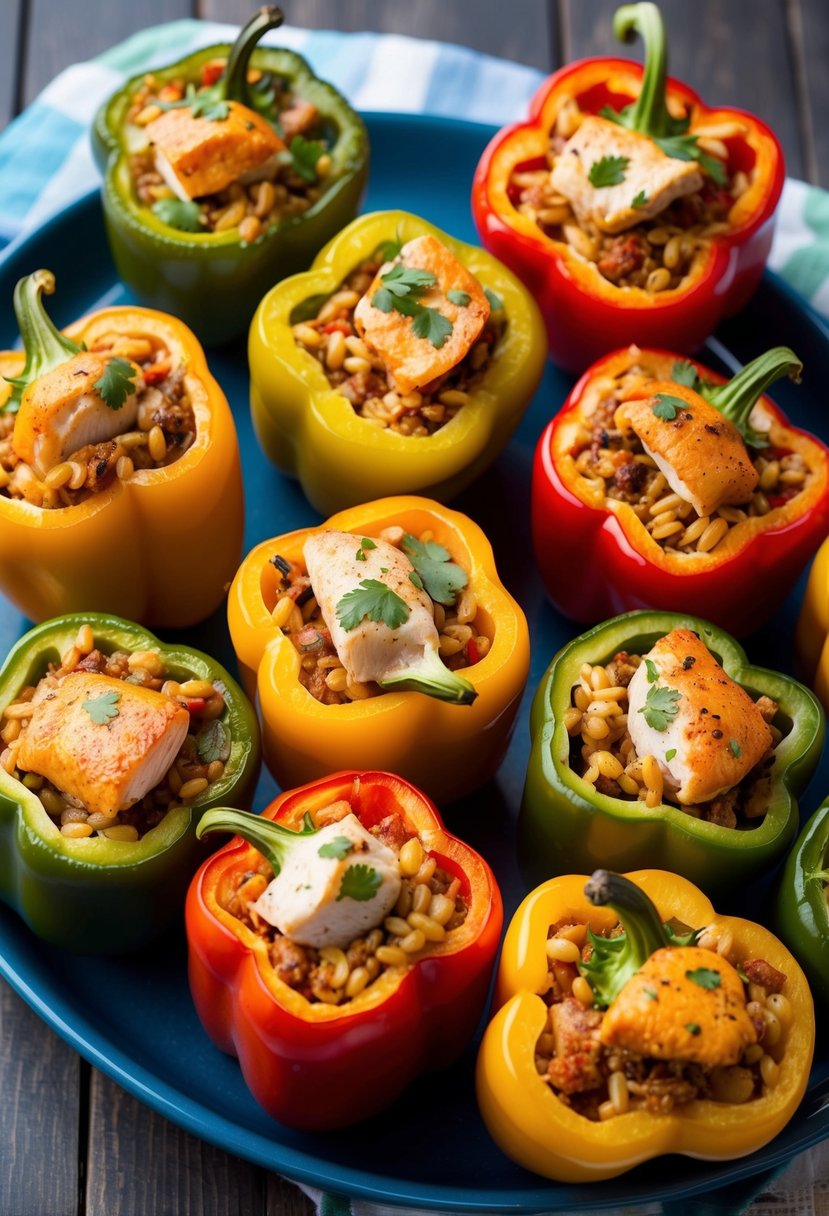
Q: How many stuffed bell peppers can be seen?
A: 12